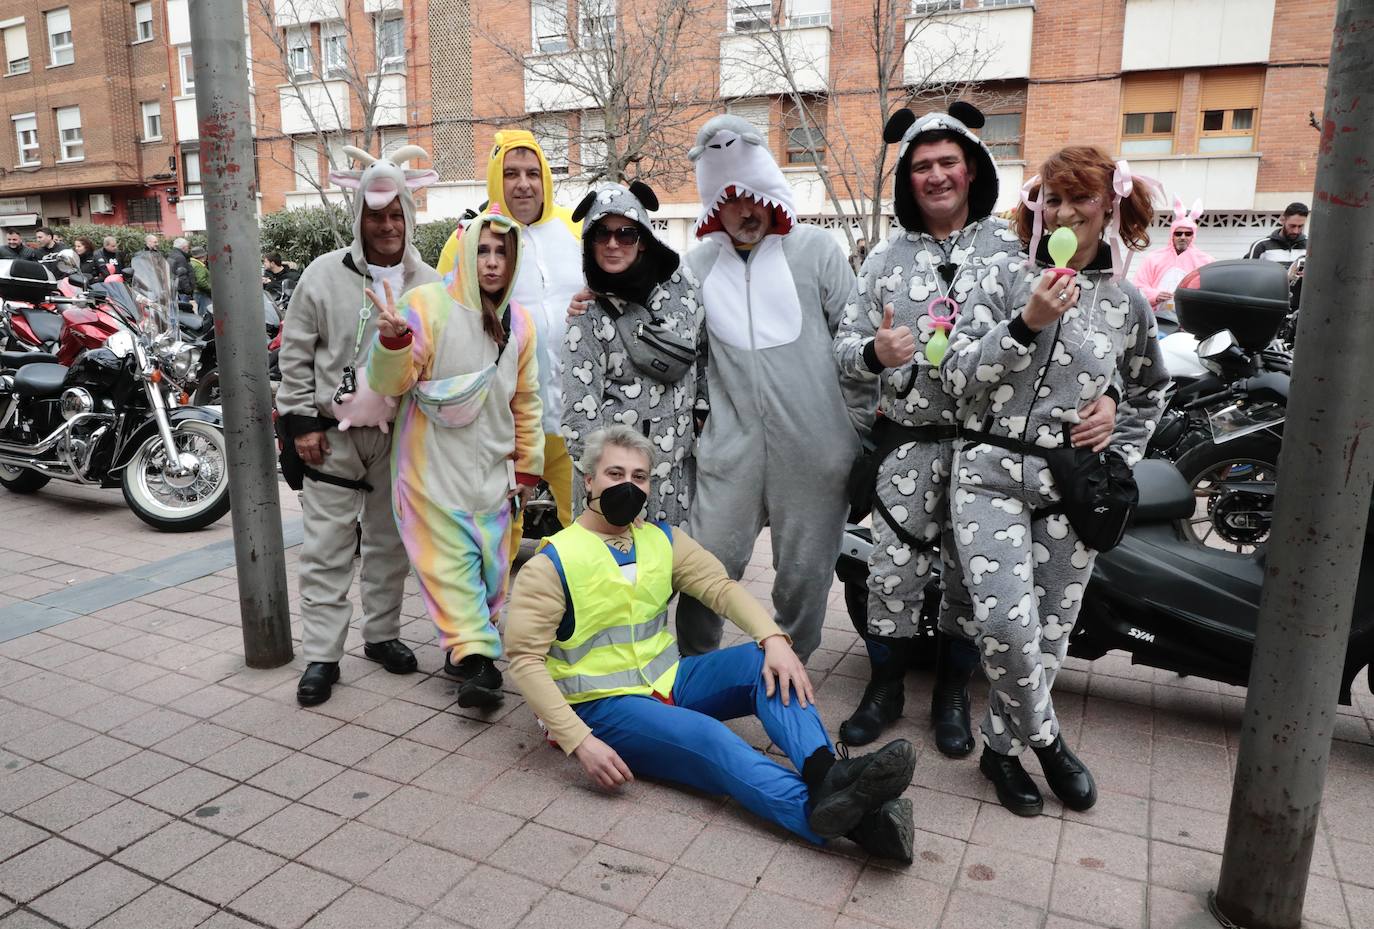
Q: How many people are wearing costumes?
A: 9